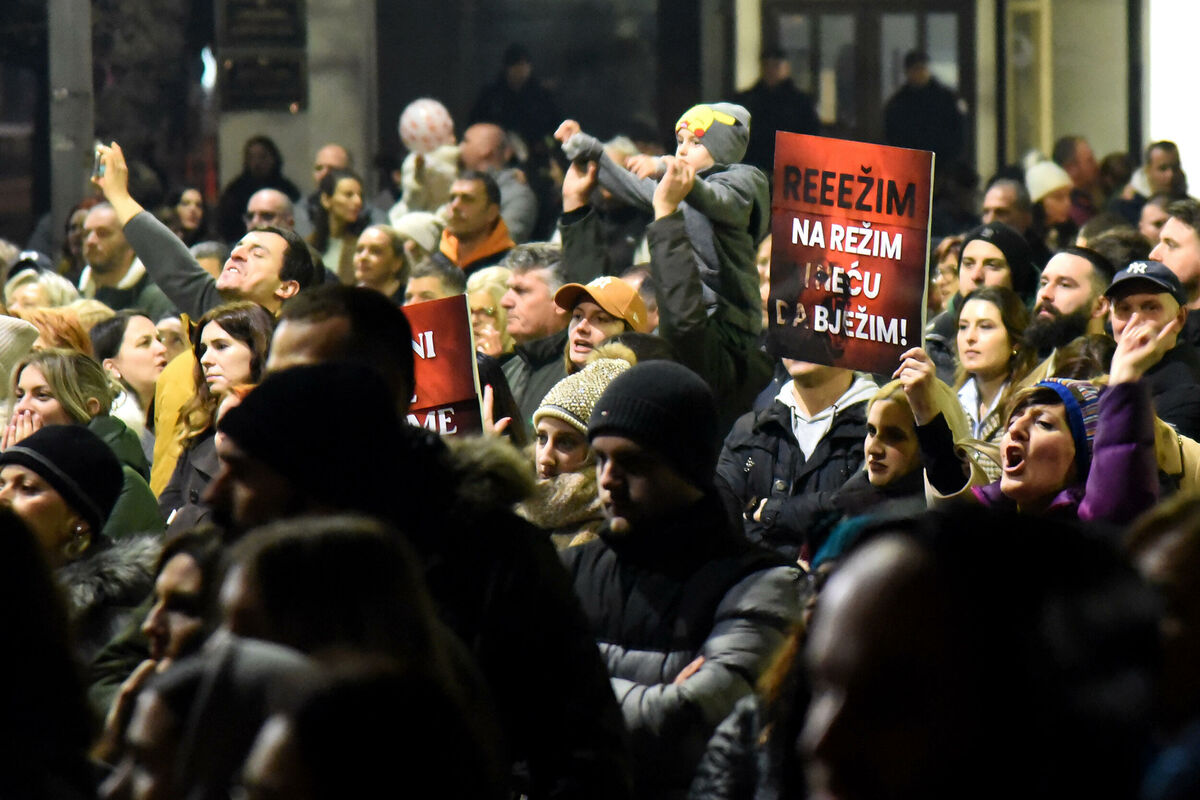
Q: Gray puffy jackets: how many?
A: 1